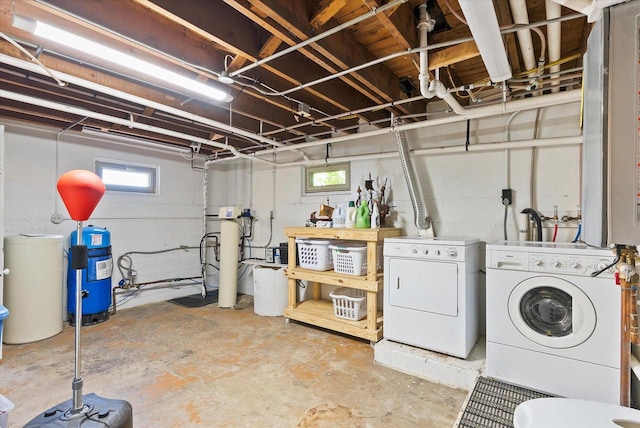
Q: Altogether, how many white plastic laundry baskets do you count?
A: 3